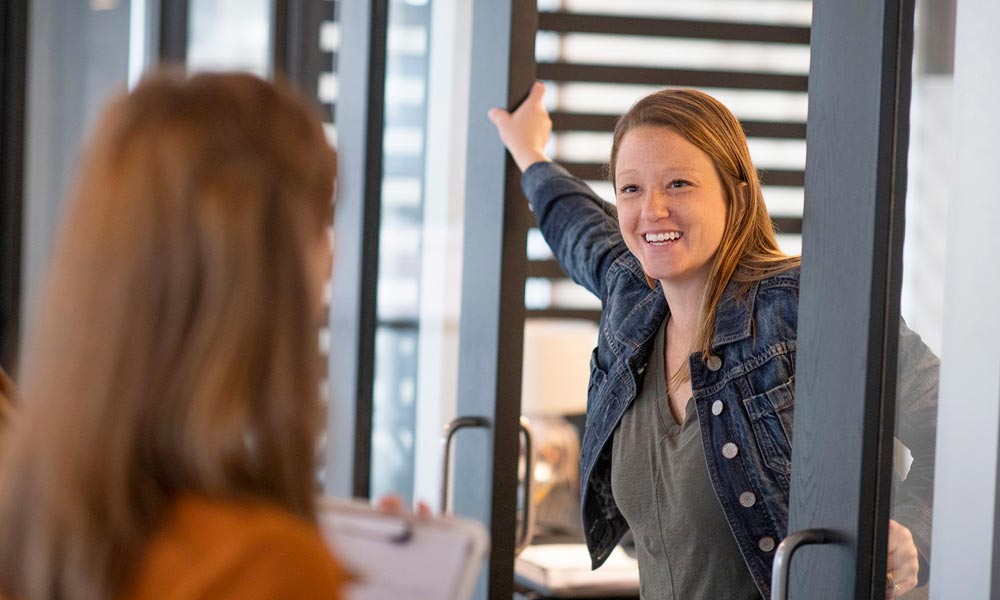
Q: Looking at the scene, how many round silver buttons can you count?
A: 5